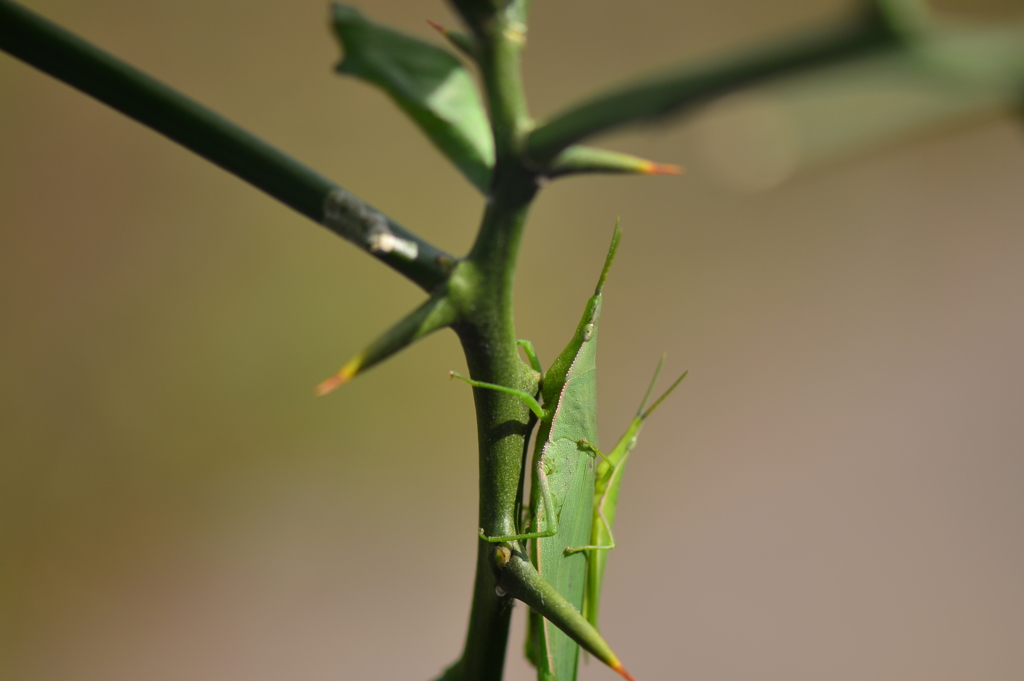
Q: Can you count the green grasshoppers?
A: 2